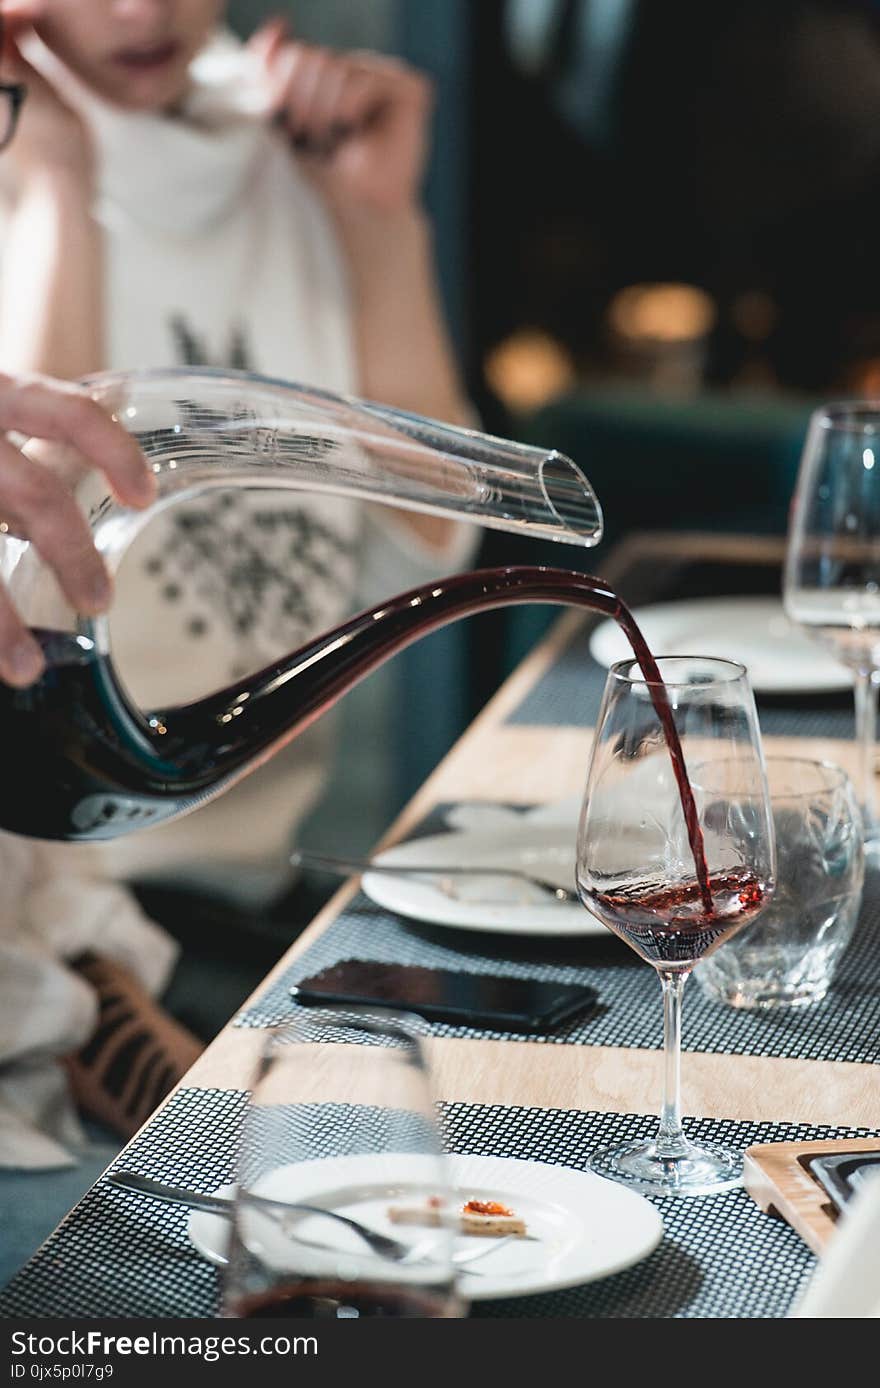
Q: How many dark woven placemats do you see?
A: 3